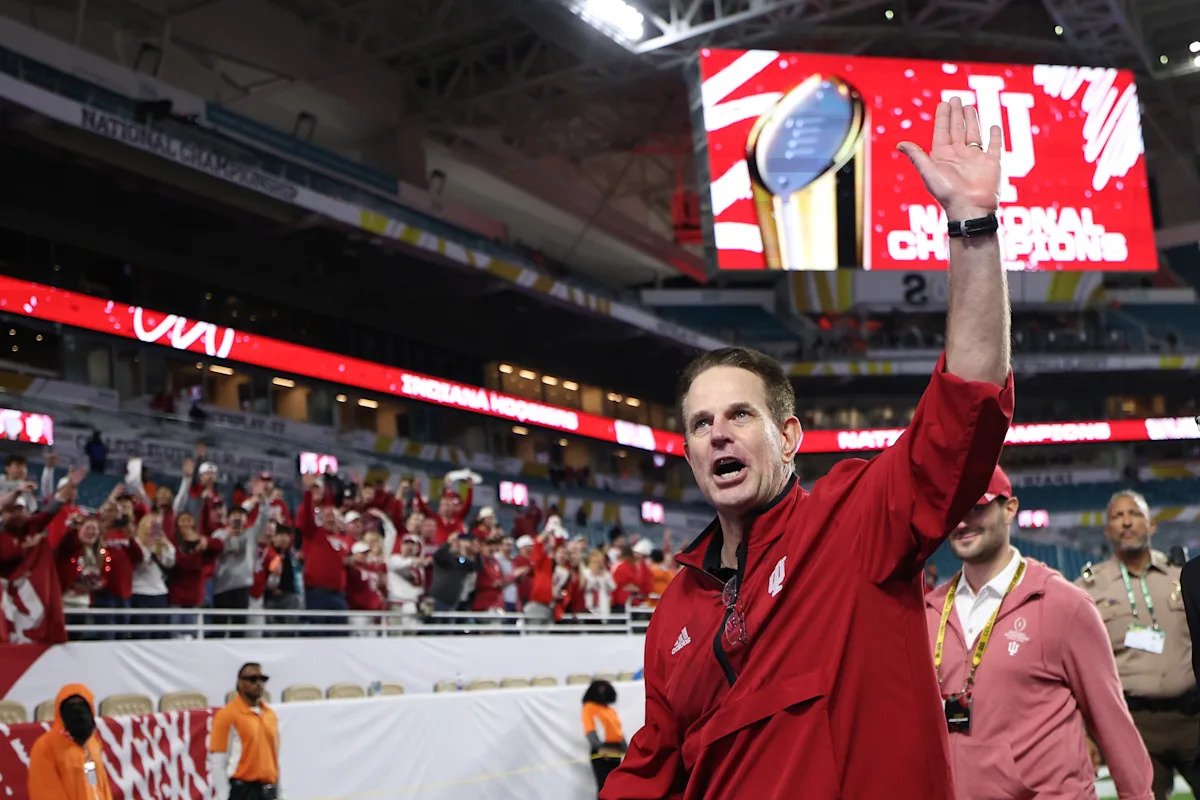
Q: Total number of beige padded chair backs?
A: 15